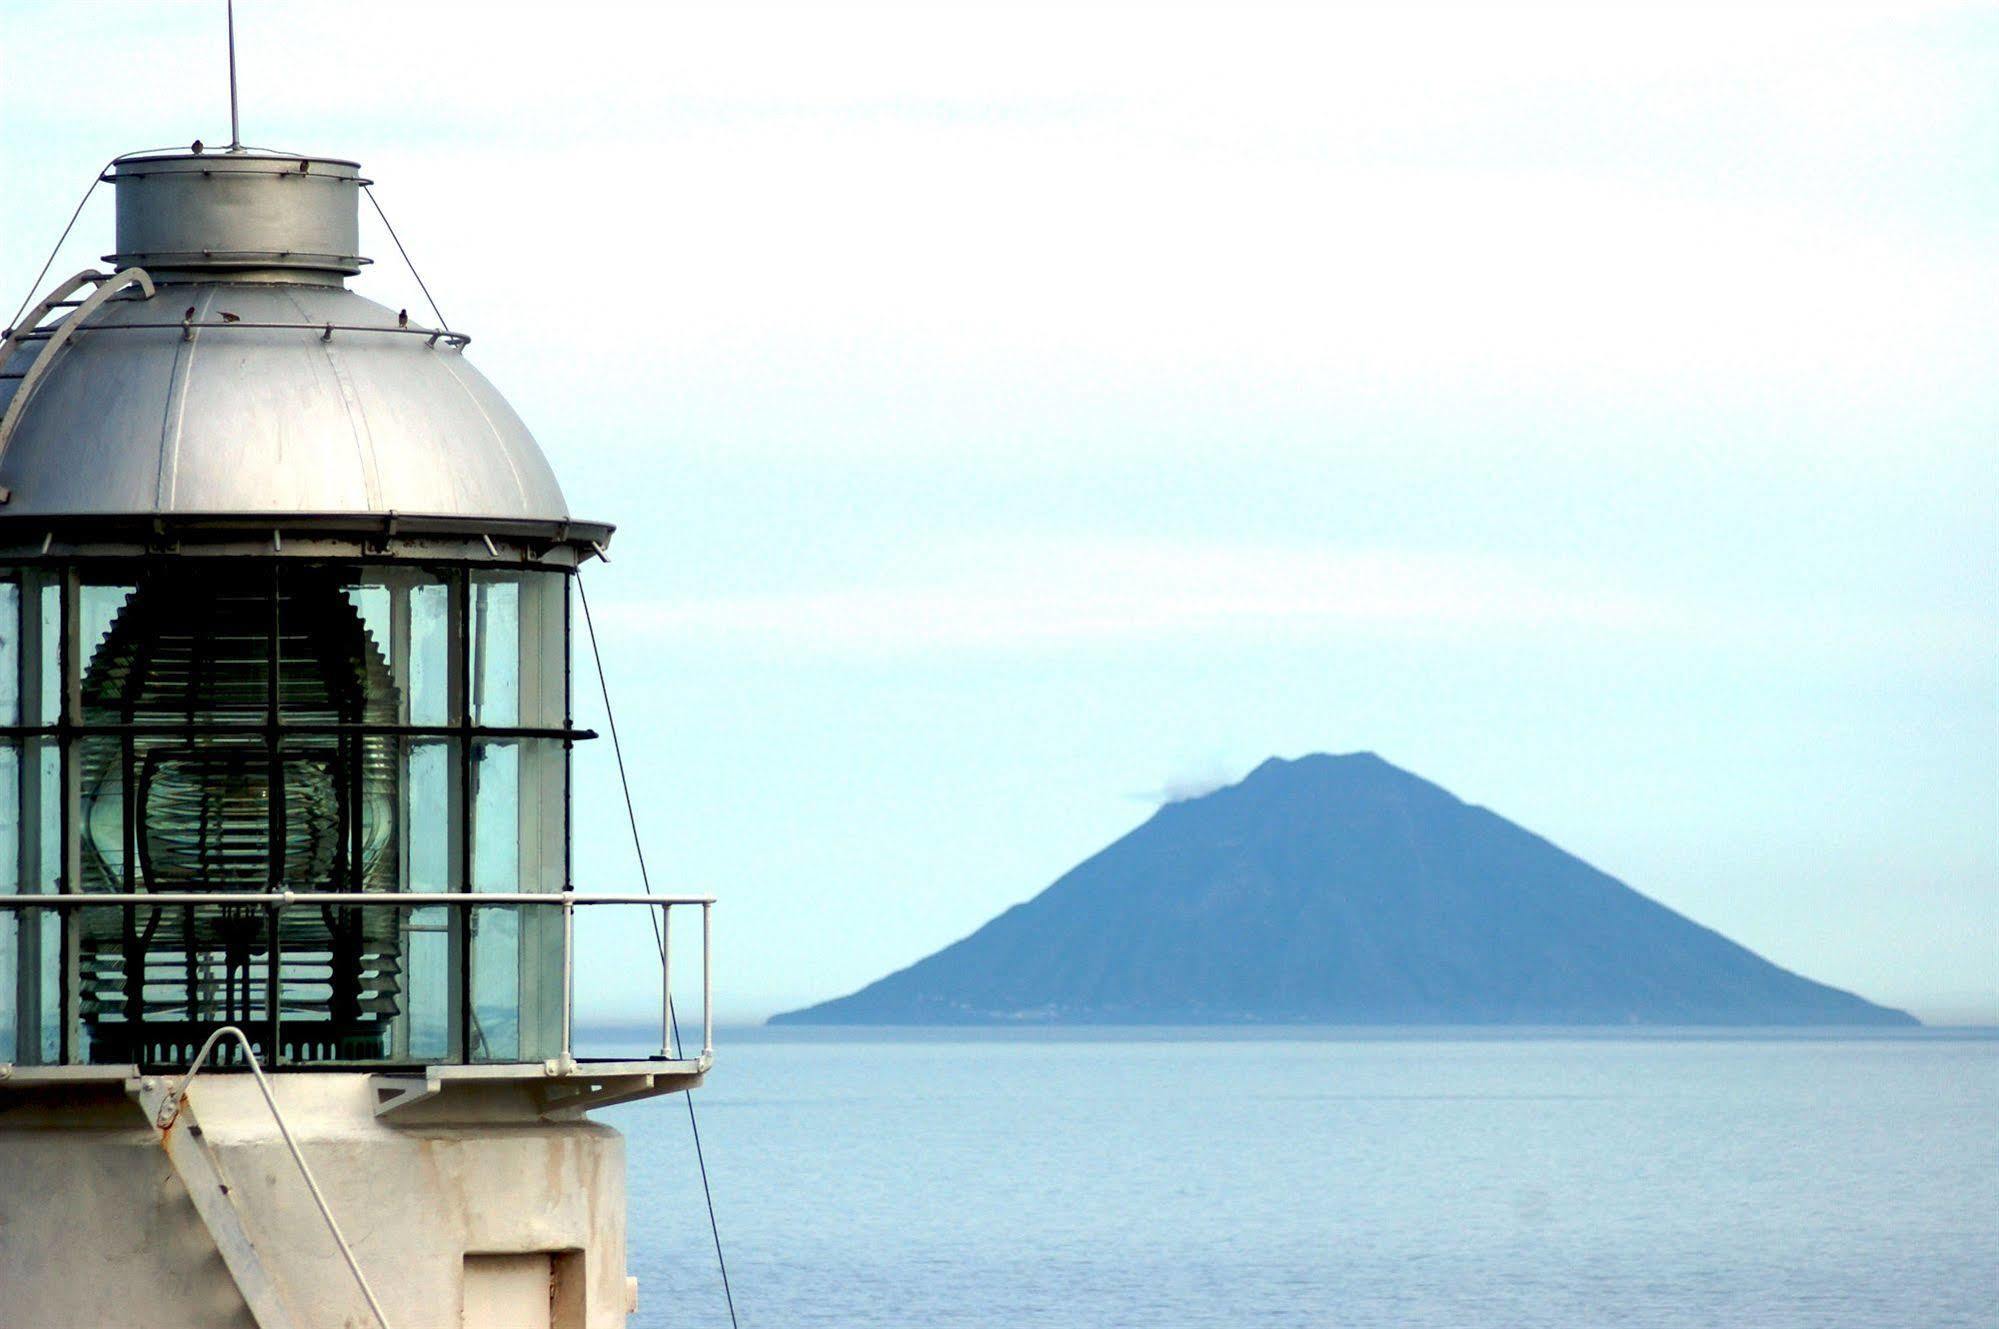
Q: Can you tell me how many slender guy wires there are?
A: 3